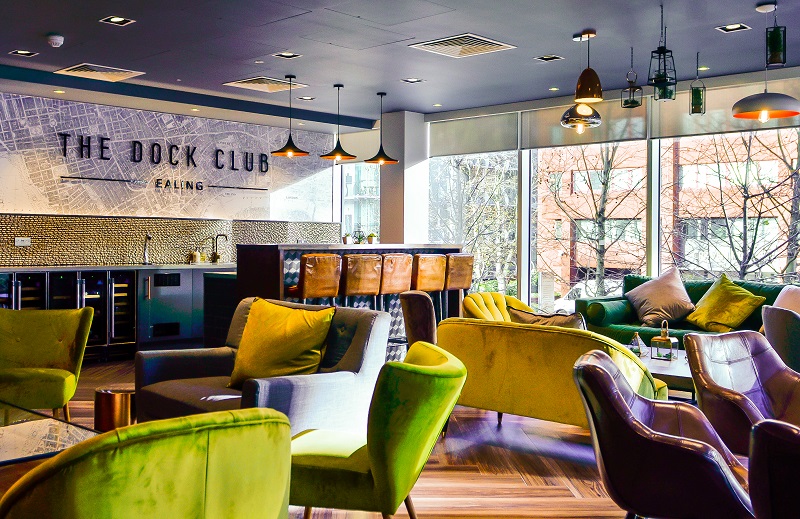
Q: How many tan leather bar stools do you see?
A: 5